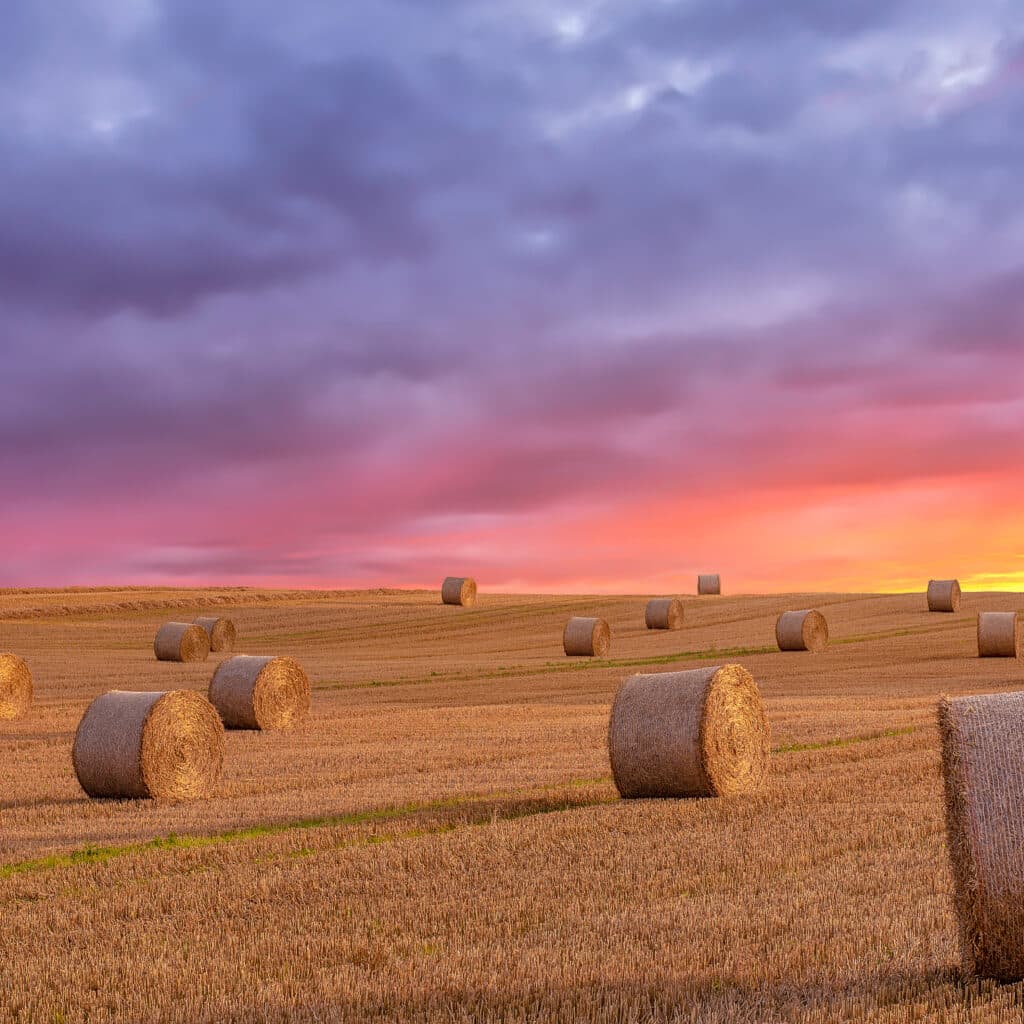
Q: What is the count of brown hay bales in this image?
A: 14